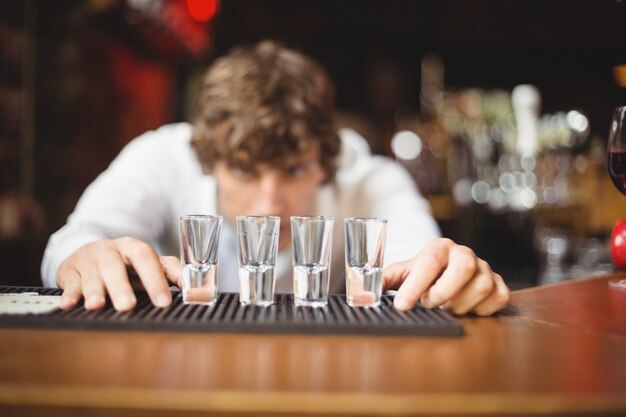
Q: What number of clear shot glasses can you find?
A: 4